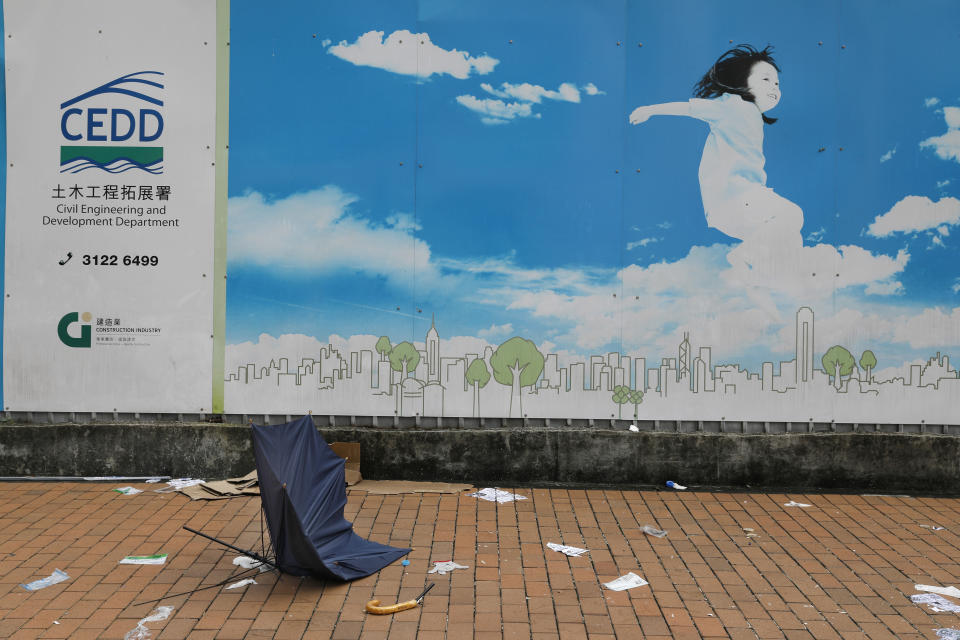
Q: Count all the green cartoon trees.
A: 8